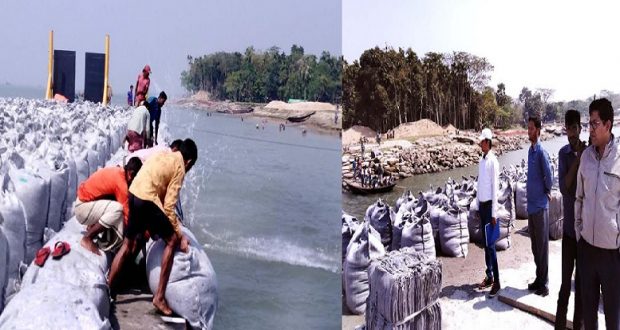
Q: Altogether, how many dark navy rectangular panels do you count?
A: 2